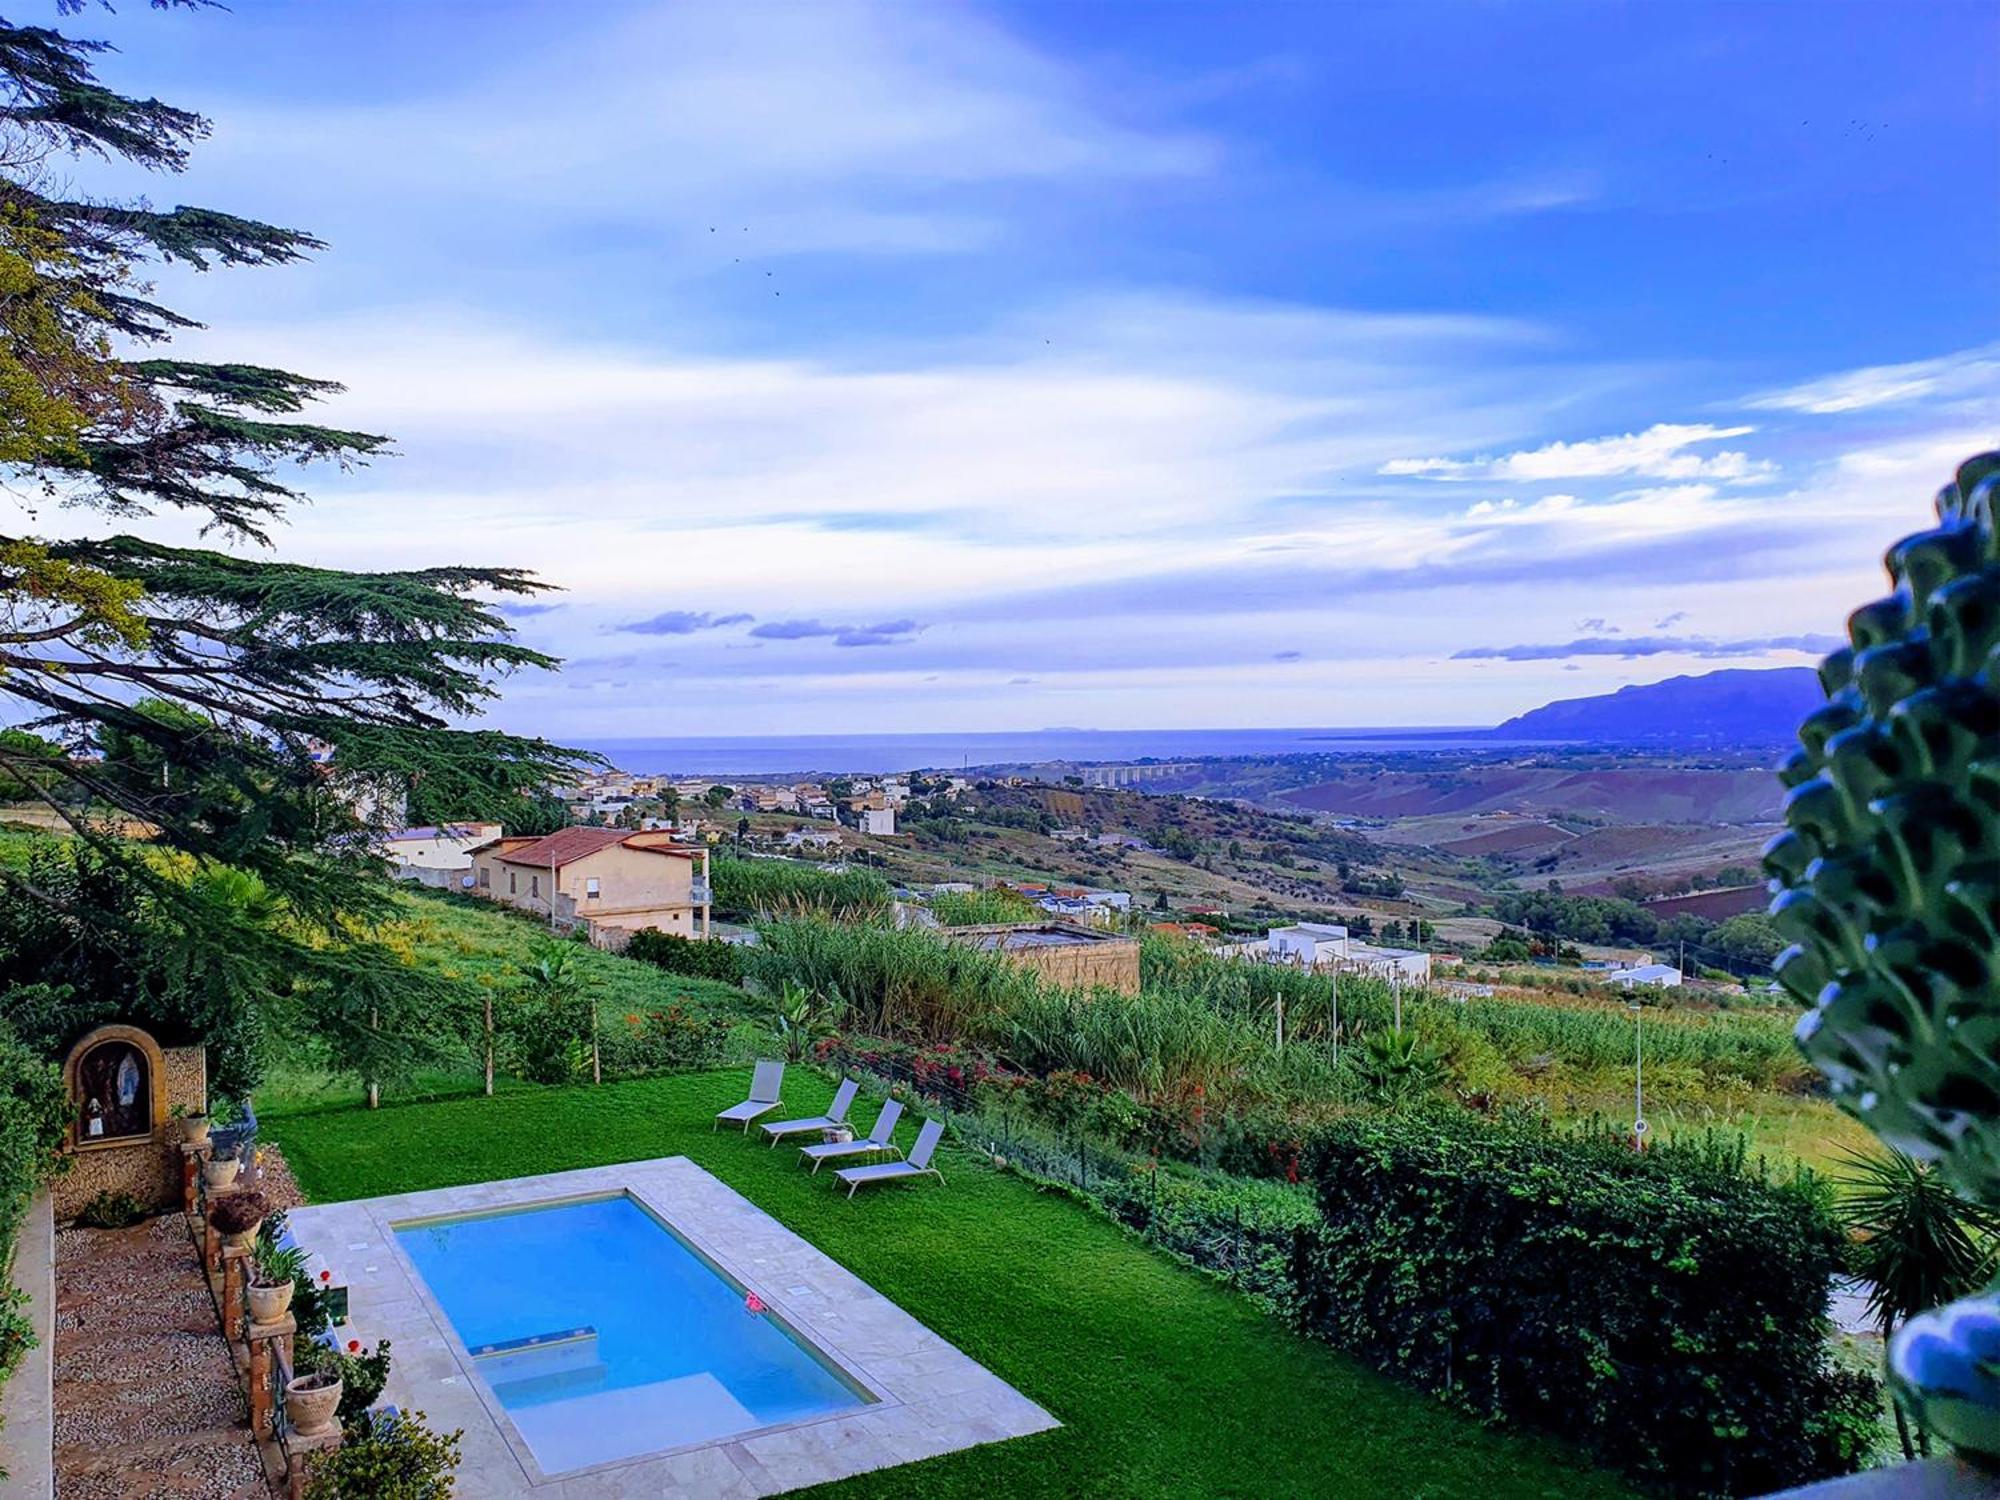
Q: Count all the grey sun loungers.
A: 4